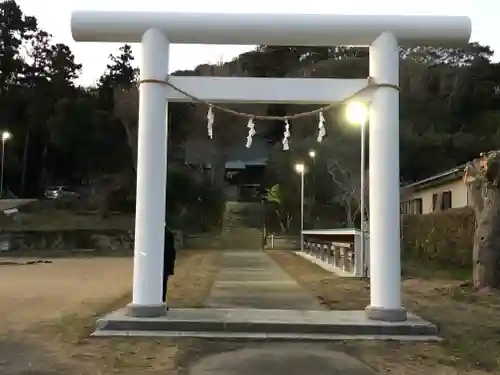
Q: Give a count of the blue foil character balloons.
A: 0